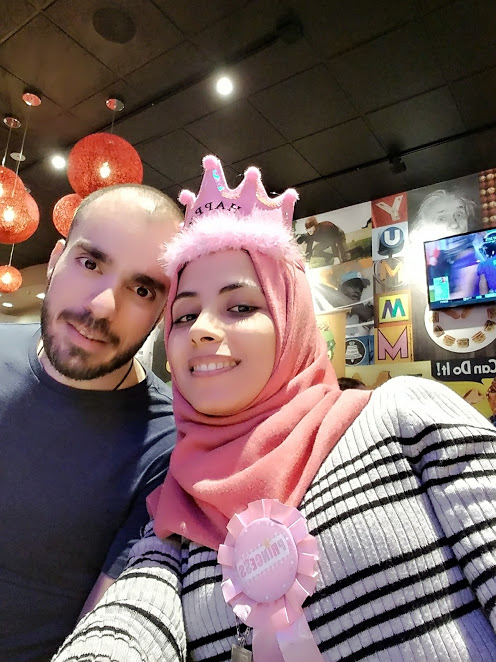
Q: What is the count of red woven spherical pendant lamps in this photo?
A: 5